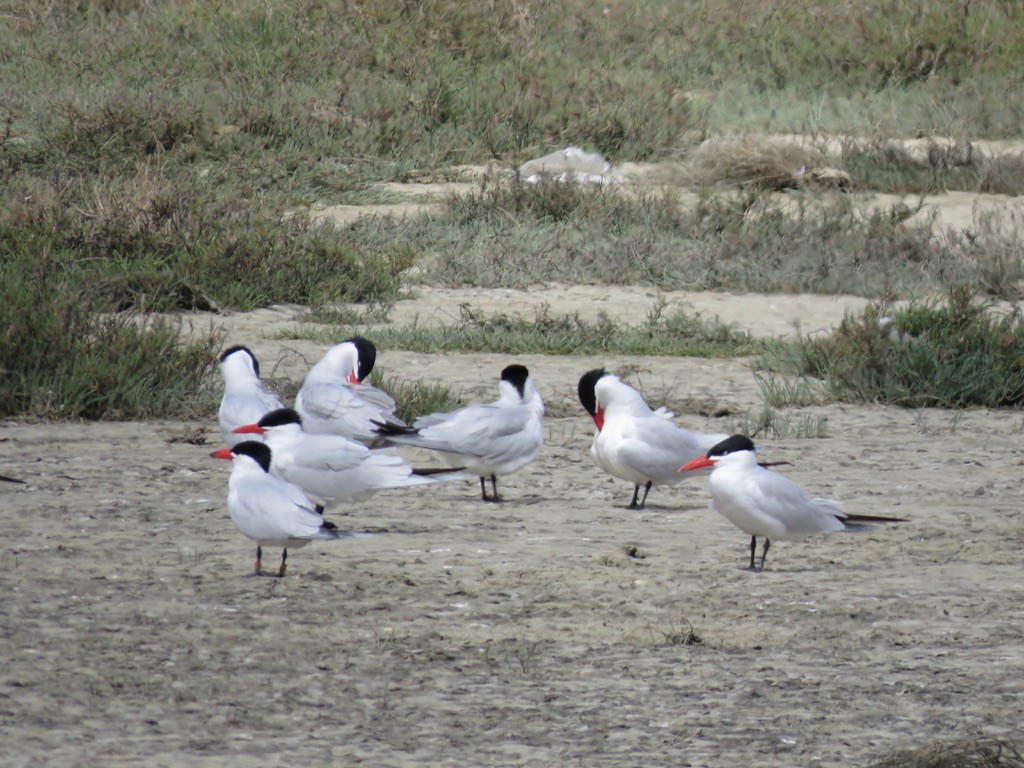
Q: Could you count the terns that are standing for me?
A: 7